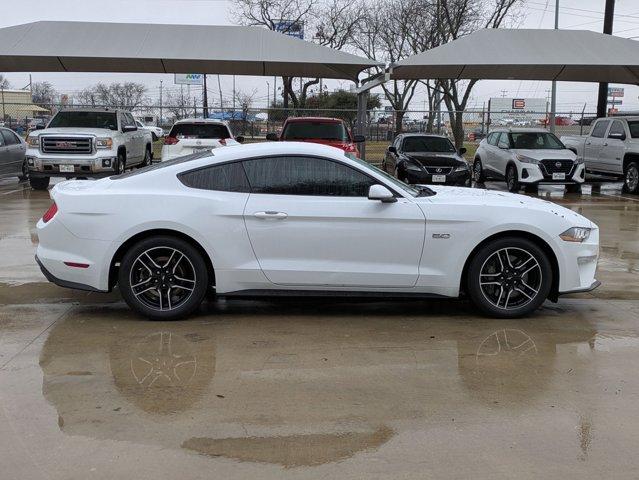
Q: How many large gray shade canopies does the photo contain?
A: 2